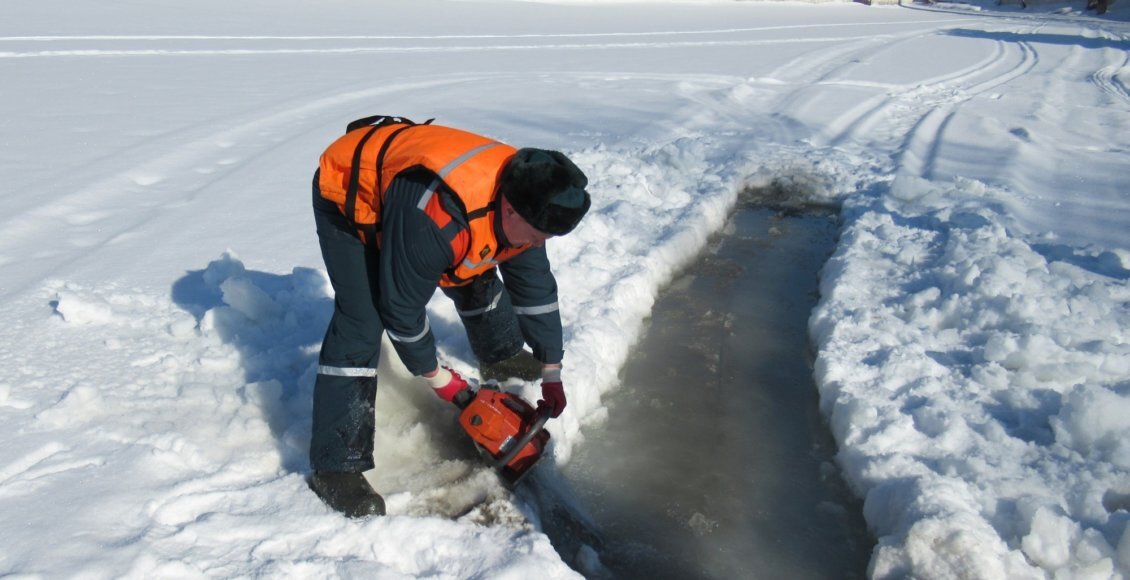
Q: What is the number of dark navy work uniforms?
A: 1